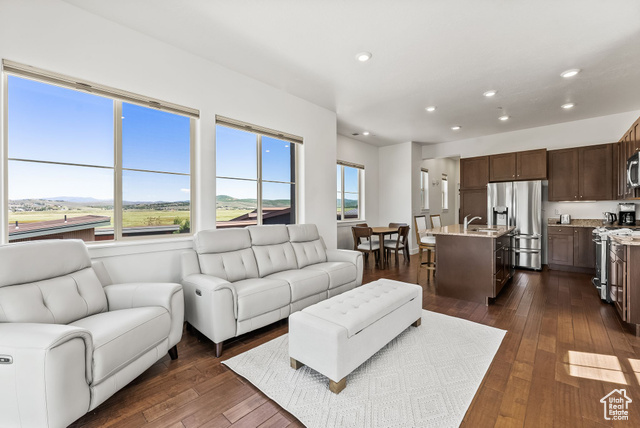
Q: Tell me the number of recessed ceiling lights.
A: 8